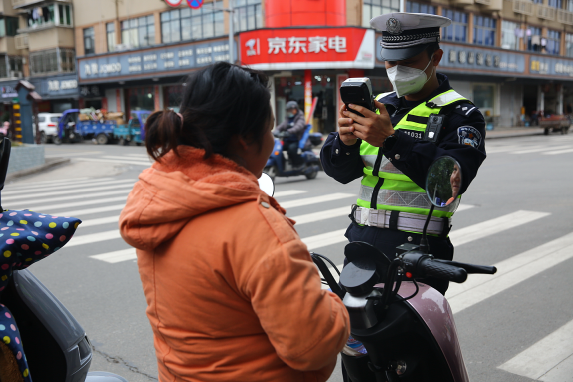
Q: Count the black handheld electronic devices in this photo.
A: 1